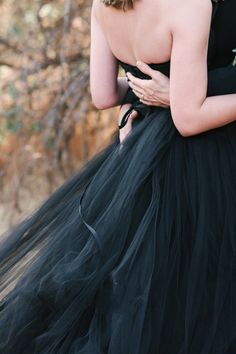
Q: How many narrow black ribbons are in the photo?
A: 1